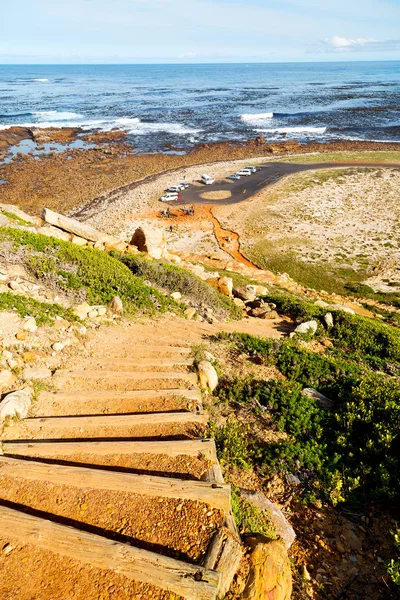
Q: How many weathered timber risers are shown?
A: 8